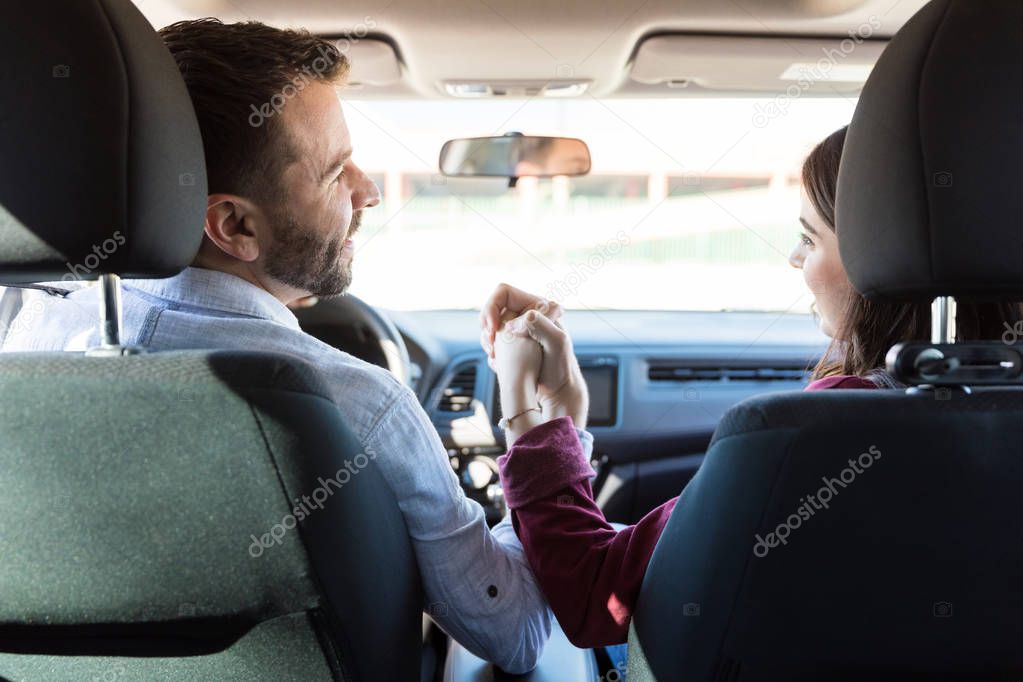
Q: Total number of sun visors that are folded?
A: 2